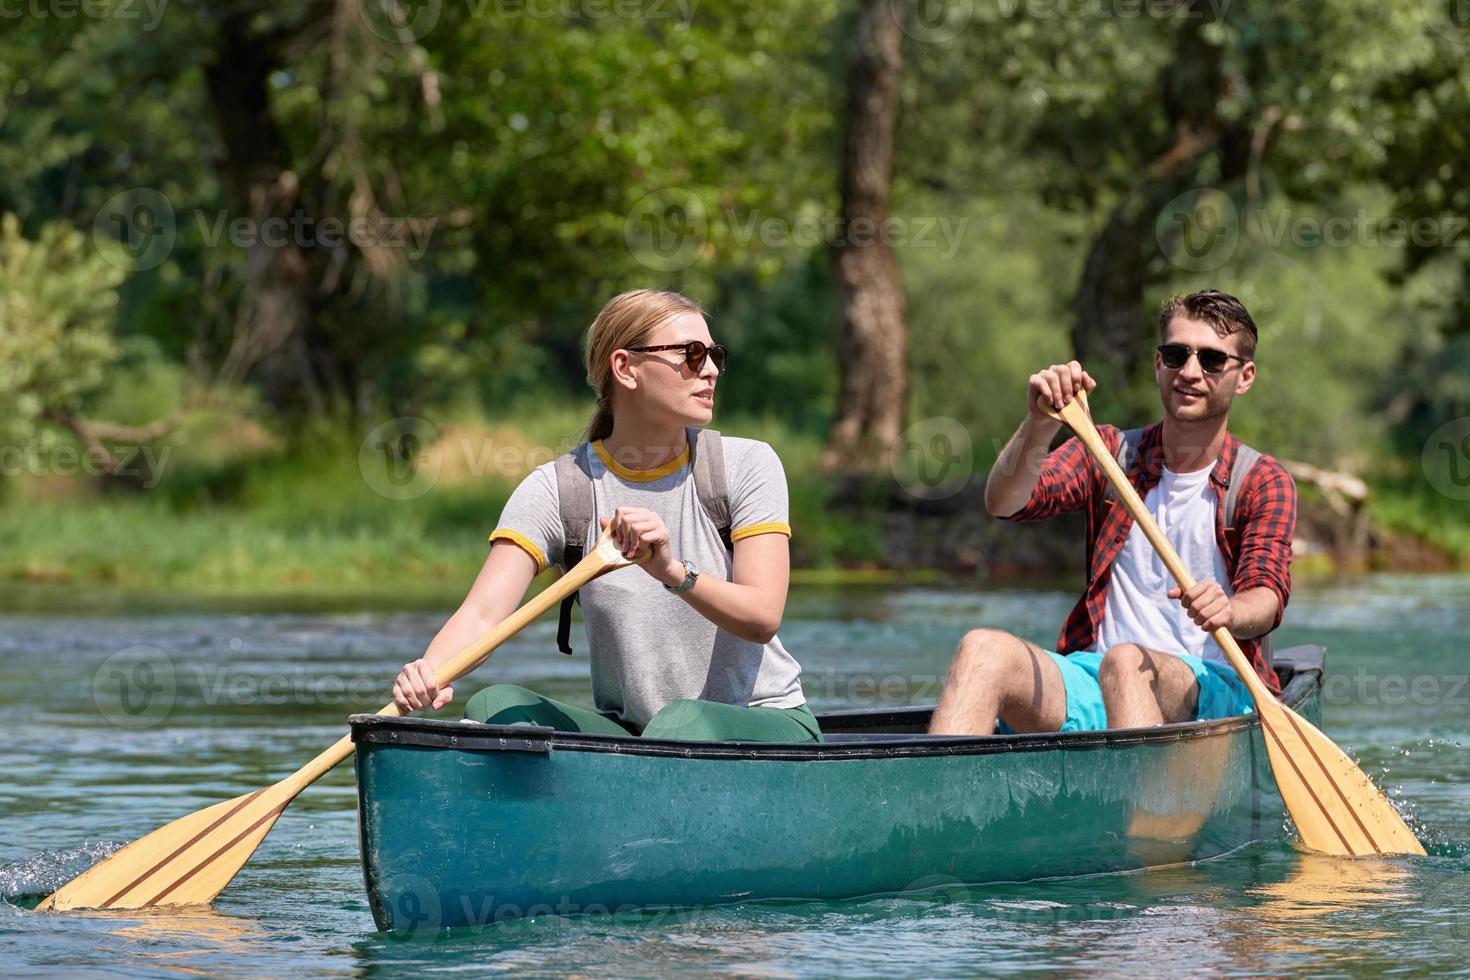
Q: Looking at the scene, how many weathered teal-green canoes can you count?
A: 1